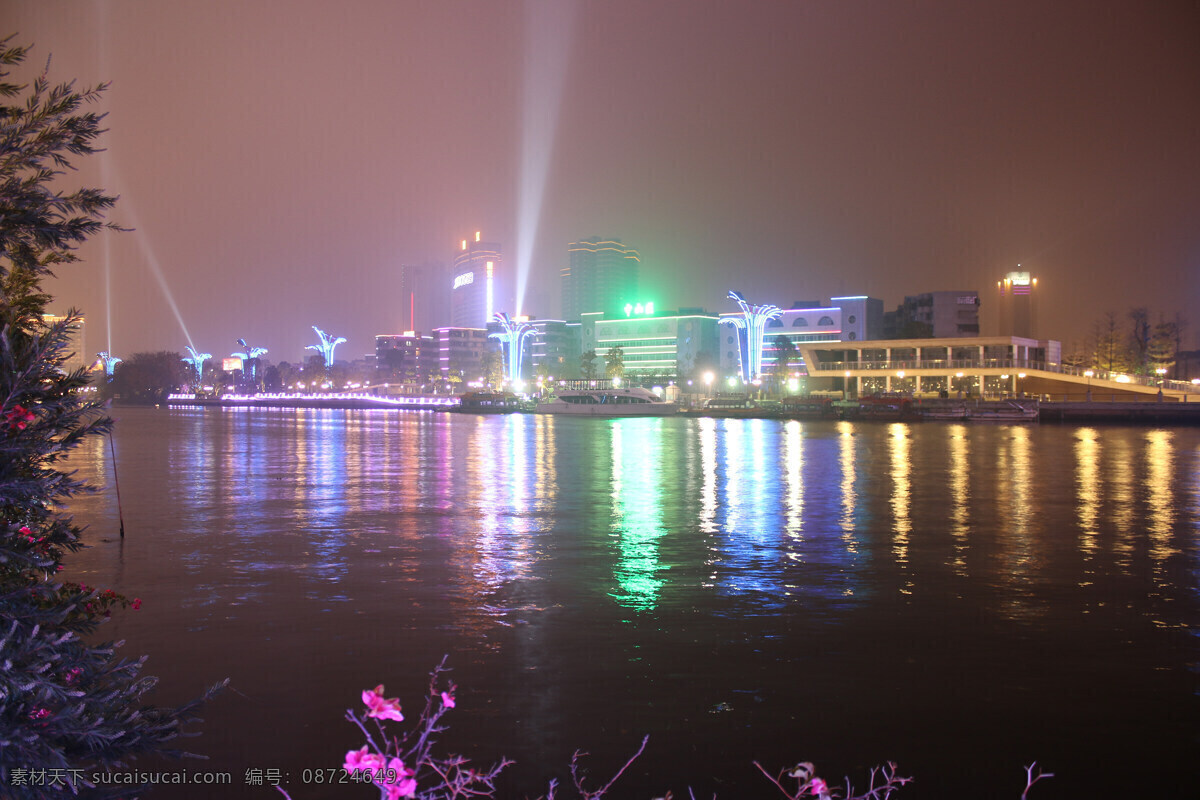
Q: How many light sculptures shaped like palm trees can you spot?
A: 6